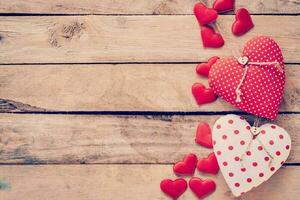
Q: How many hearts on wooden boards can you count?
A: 13